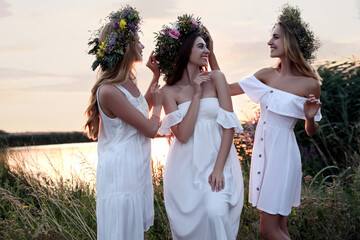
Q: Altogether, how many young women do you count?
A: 3